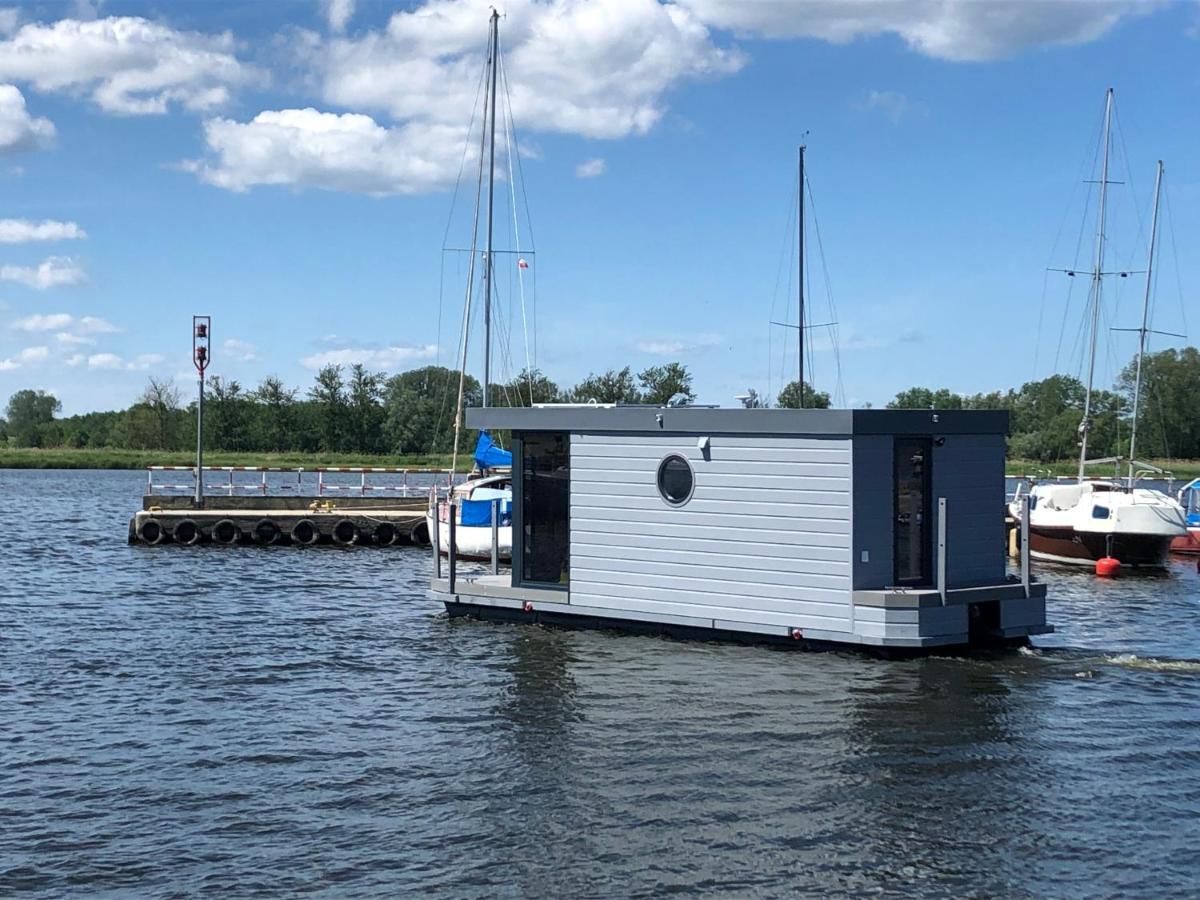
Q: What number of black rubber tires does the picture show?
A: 8